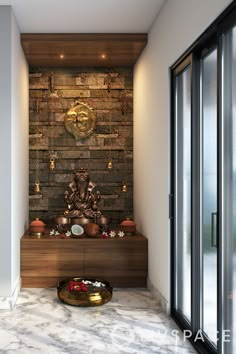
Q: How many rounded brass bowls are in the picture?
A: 1